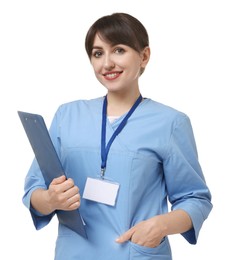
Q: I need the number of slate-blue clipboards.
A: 1